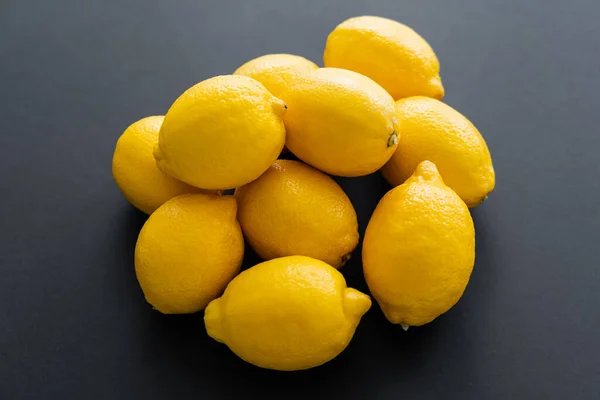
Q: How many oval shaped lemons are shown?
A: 10